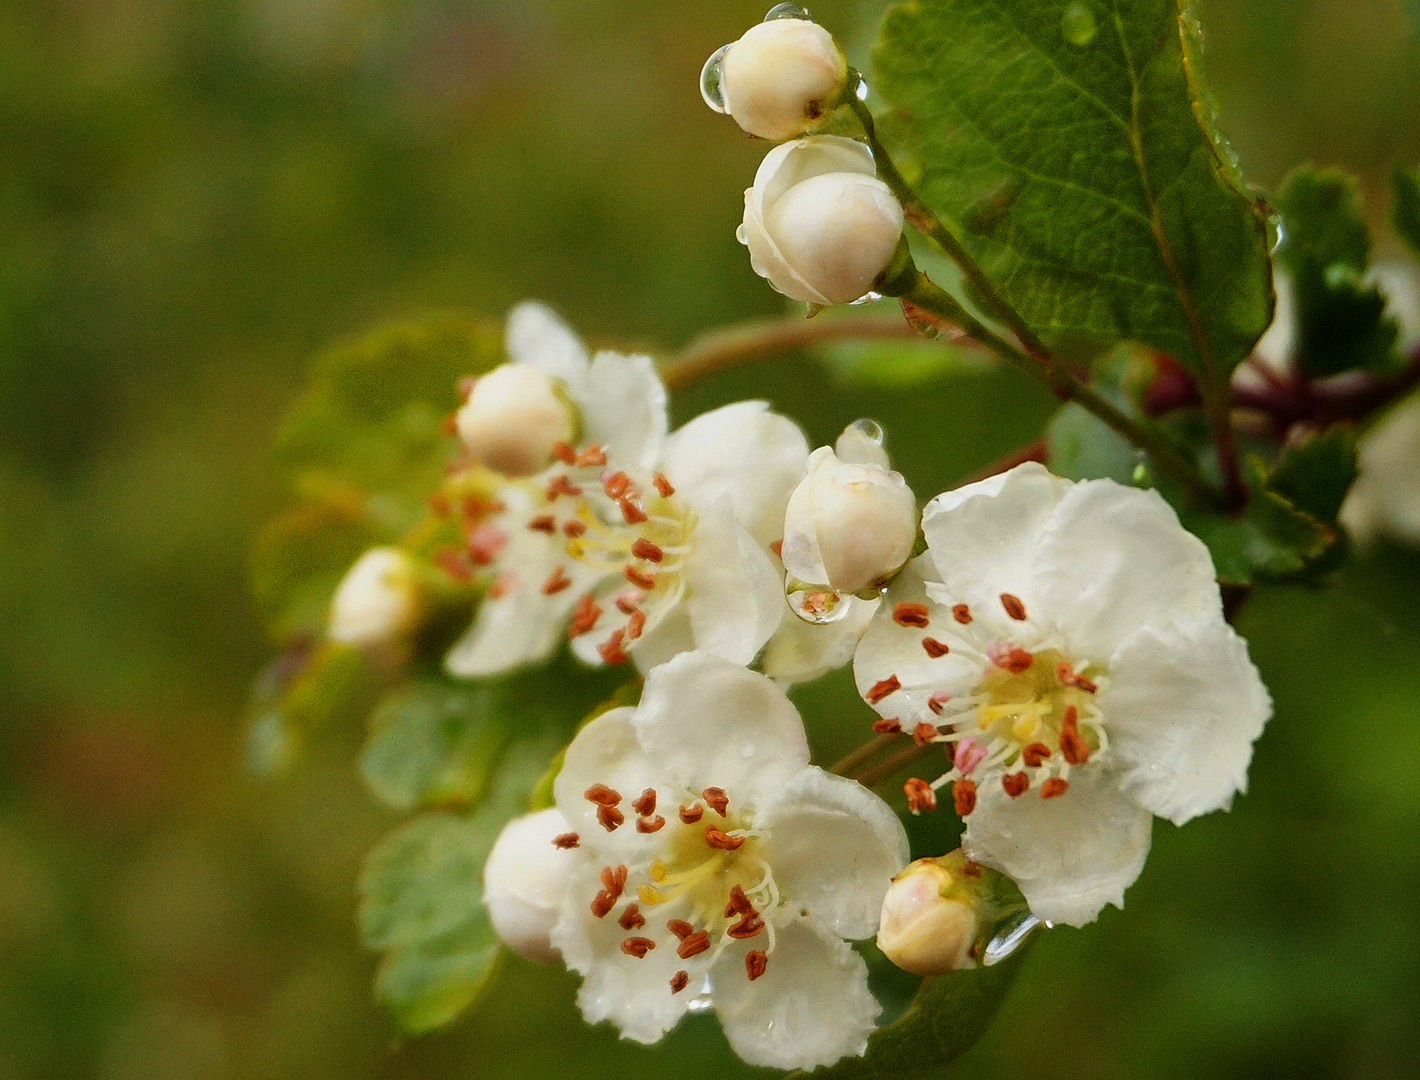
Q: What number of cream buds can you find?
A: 7